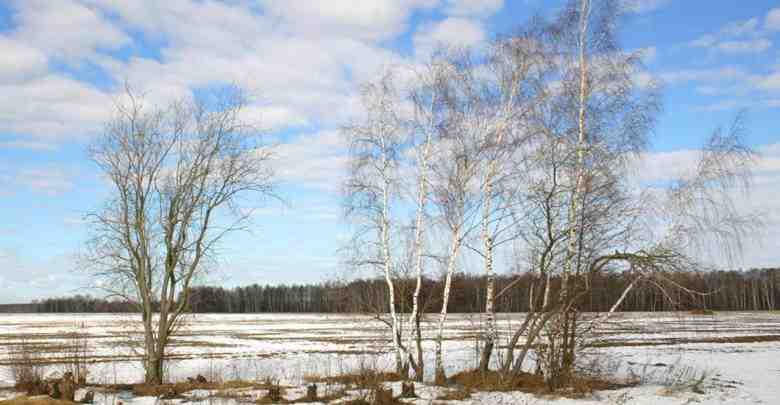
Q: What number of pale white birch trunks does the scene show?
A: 5